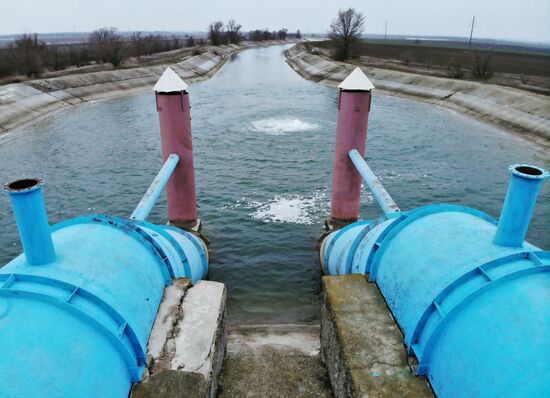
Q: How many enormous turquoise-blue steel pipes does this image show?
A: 2